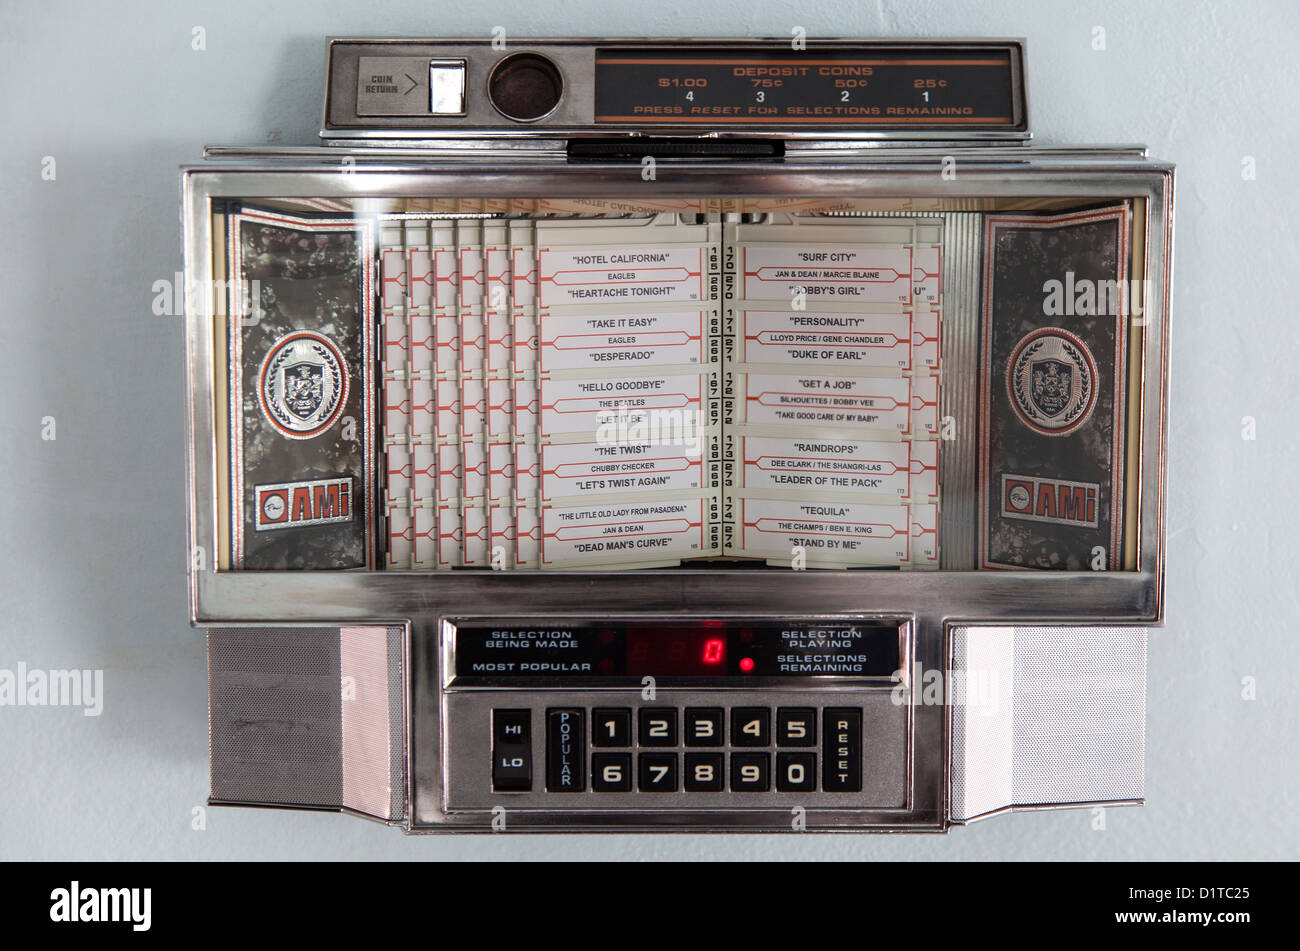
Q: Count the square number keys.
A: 10